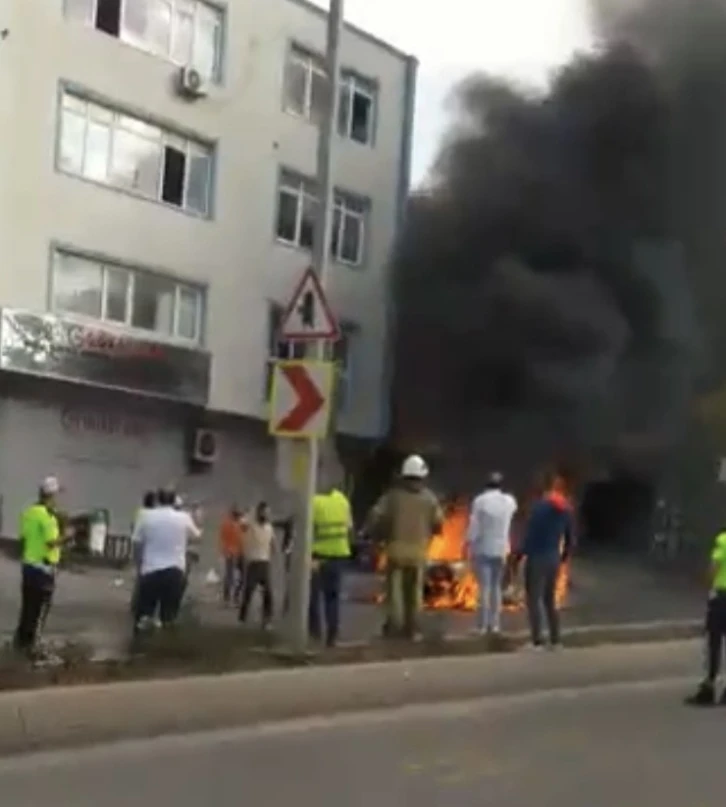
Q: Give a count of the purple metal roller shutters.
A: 0